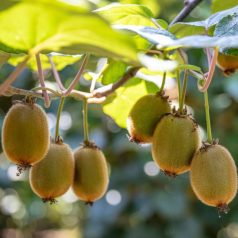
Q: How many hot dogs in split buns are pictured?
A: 0